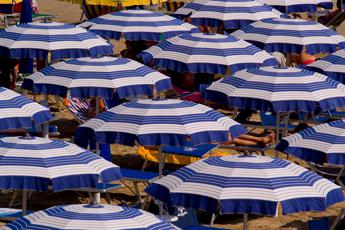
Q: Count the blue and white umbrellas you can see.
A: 15